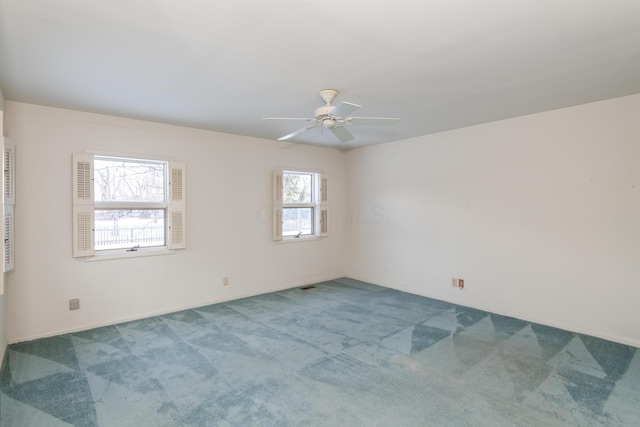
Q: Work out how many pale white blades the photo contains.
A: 5